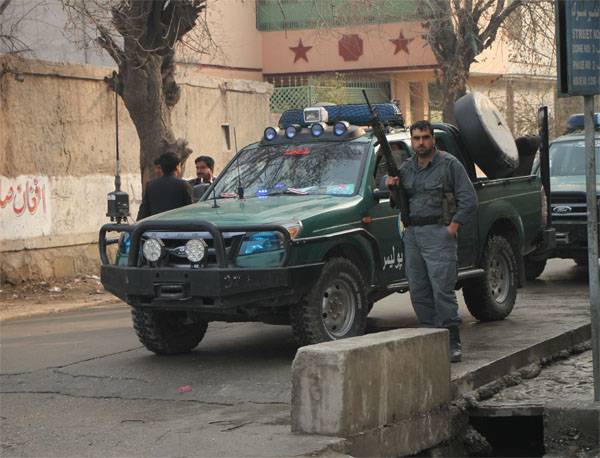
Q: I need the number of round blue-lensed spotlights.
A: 4